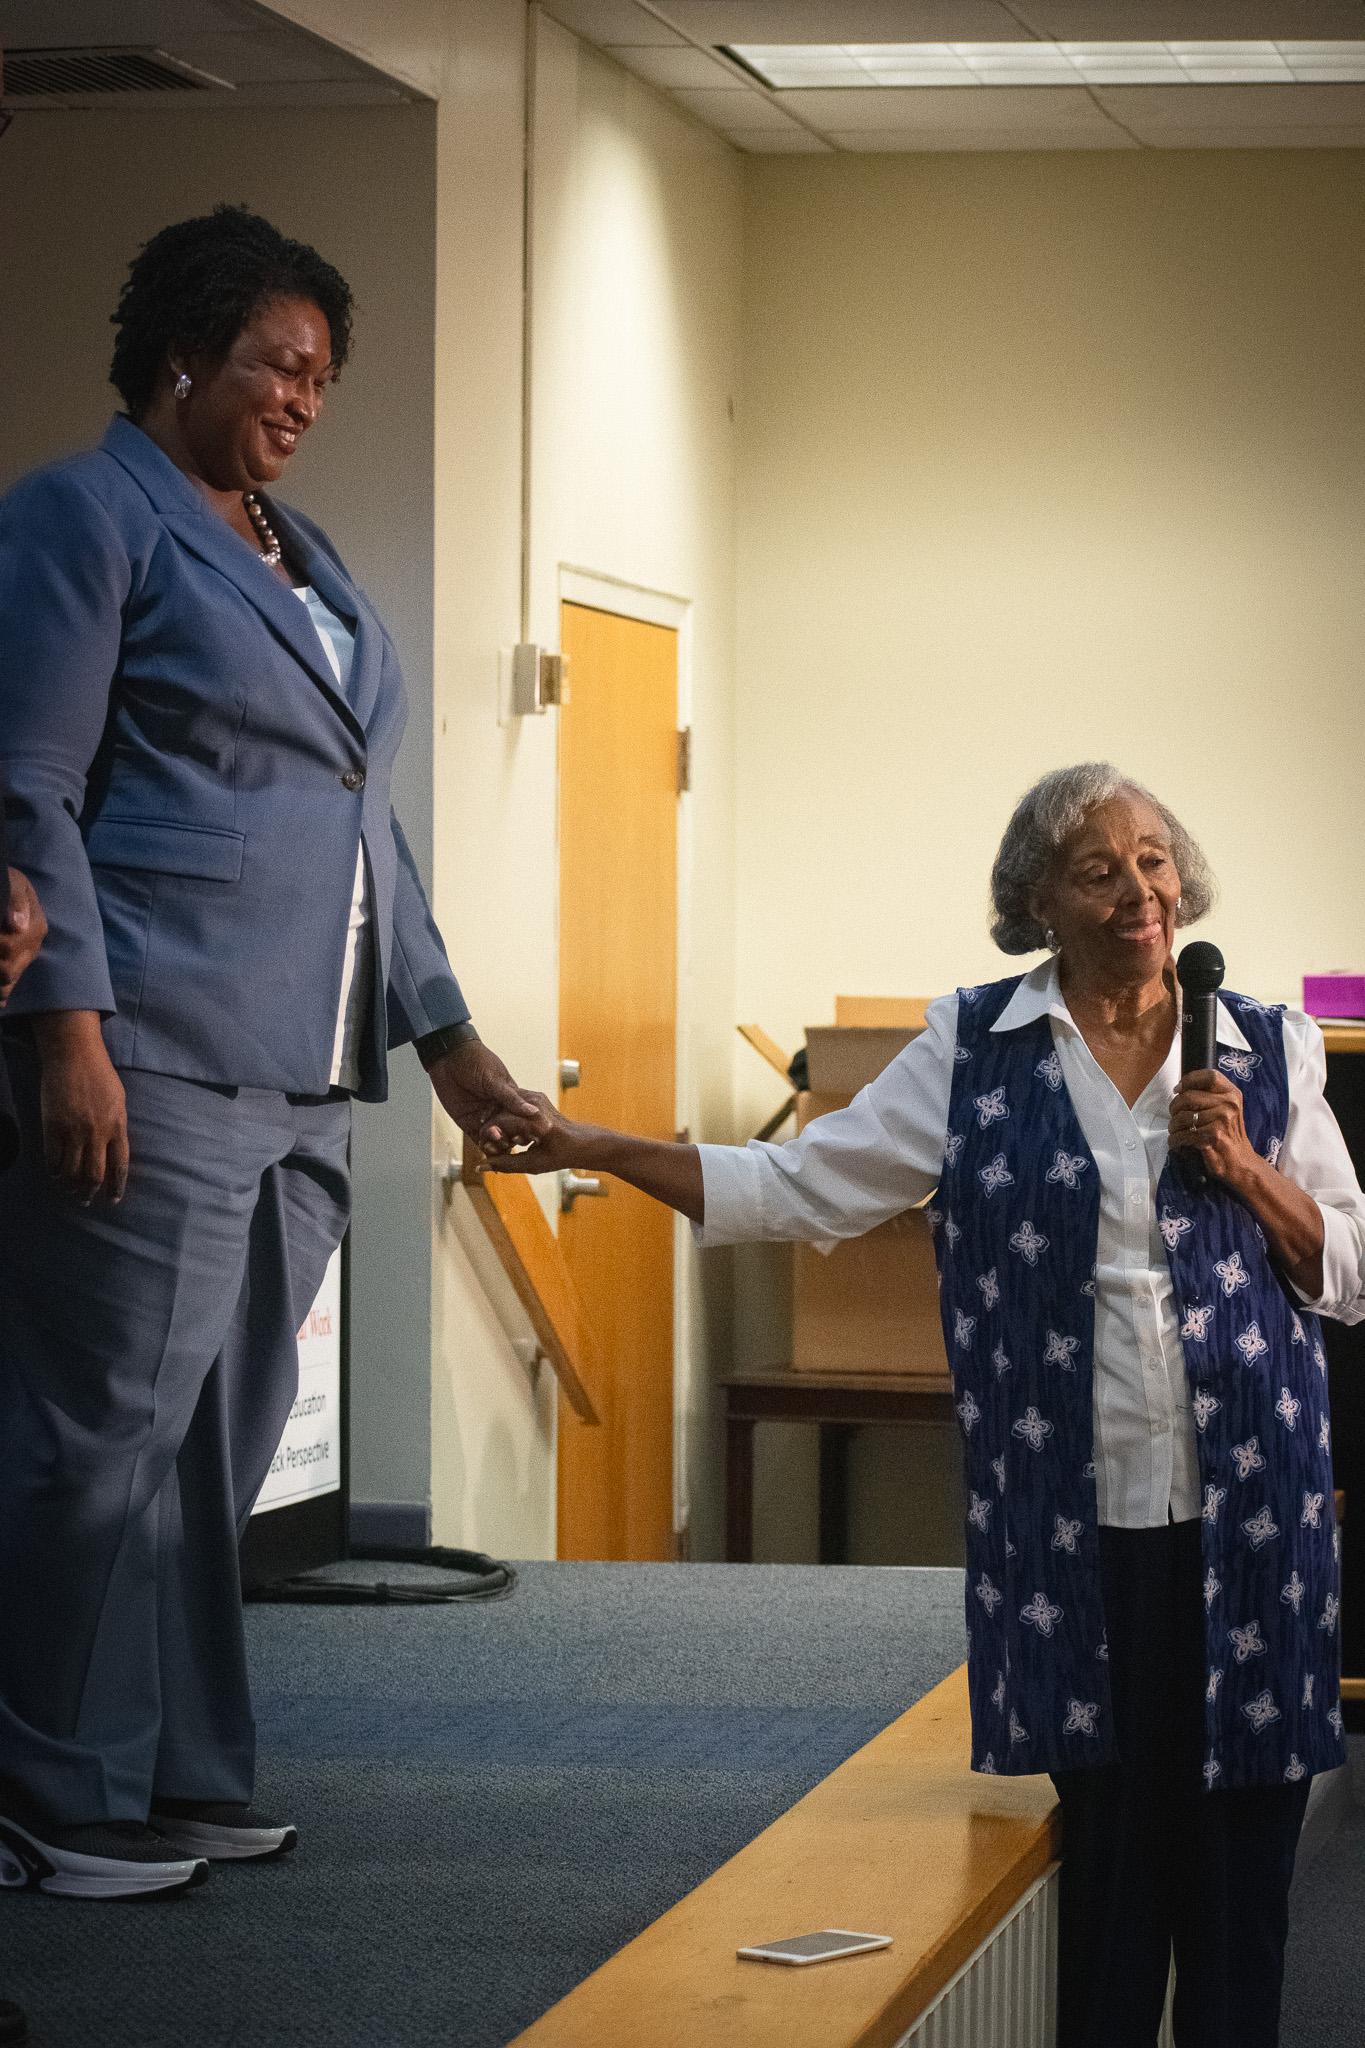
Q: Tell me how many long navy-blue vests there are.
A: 1